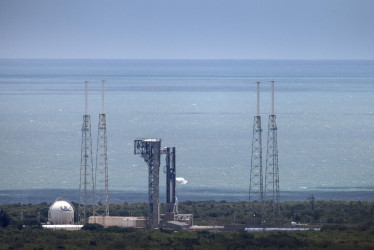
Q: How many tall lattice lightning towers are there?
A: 4